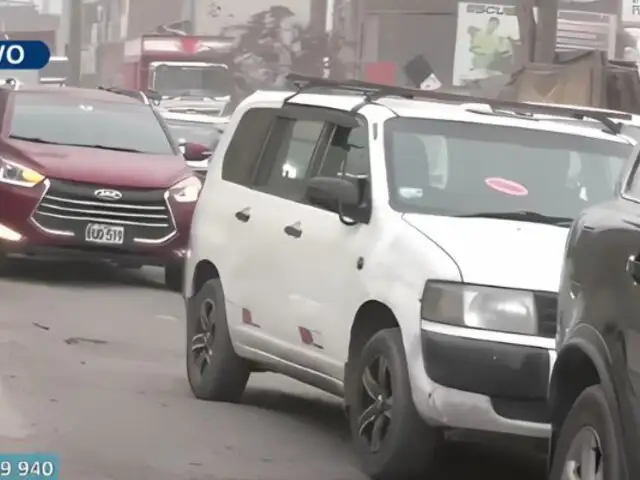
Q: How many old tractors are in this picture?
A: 0